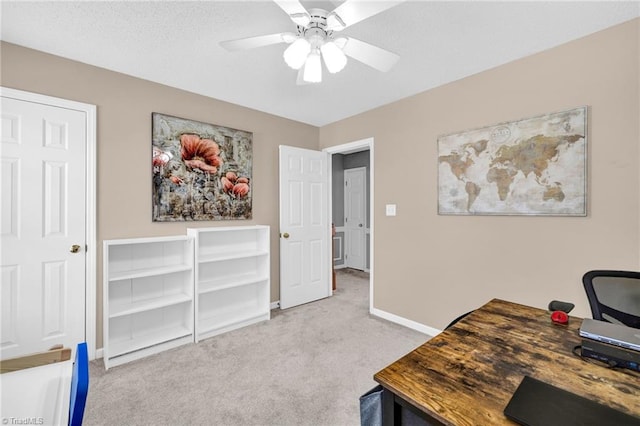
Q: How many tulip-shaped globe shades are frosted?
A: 3